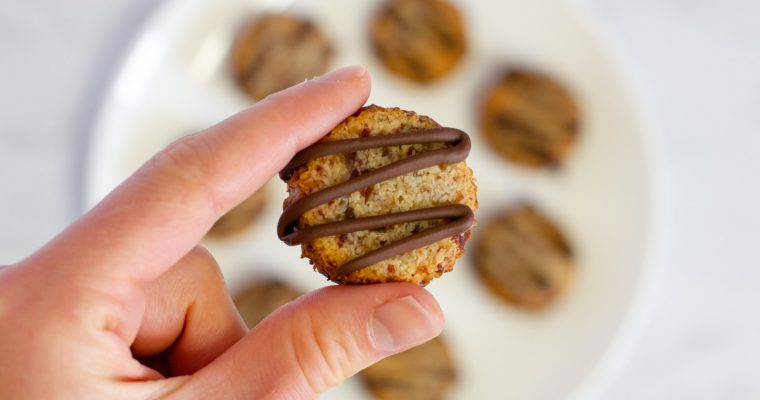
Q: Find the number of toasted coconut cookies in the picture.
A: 8